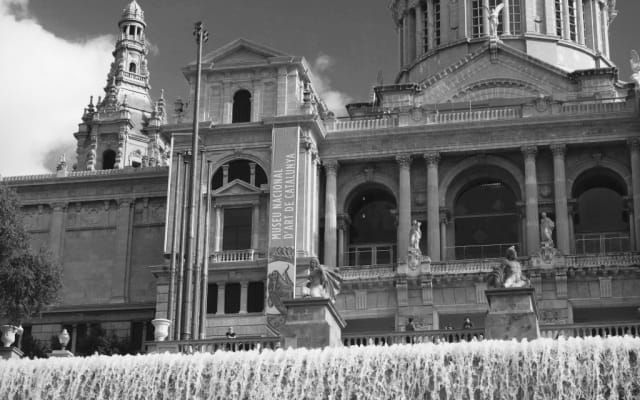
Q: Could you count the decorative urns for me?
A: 3